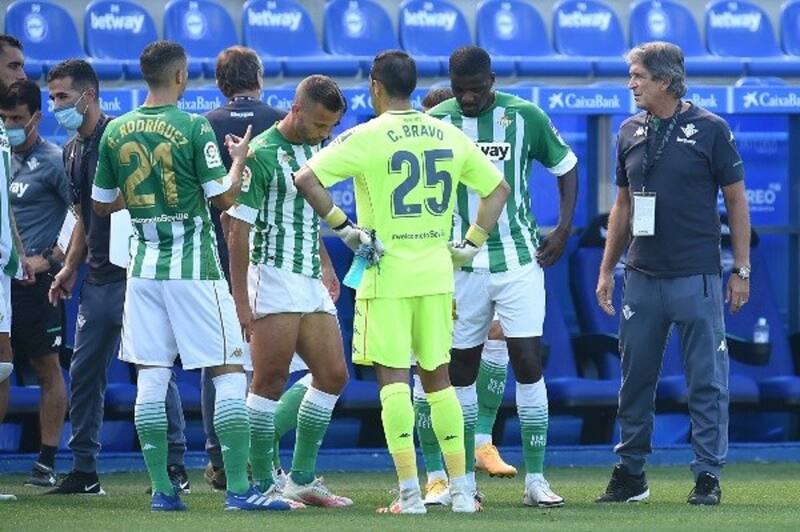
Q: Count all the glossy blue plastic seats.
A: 11